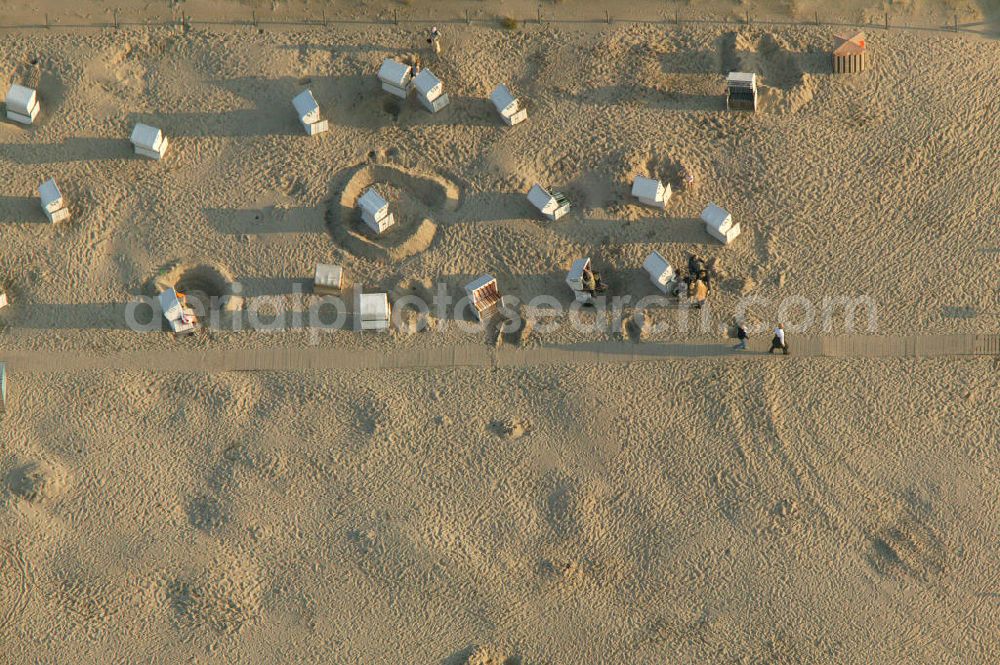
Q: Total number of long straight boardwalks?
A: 1